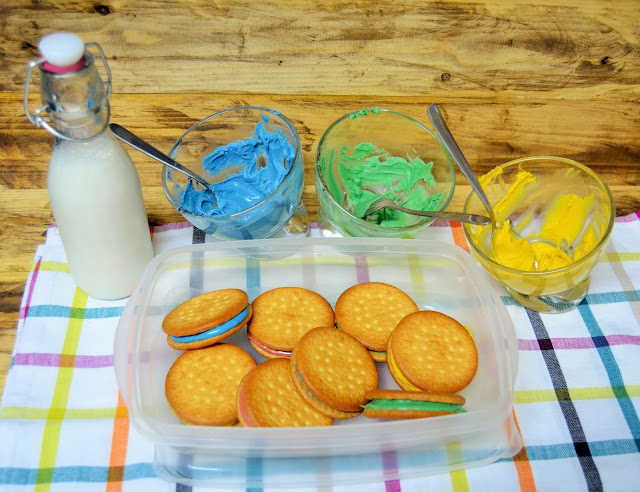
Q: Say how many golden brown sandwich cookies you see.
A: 8